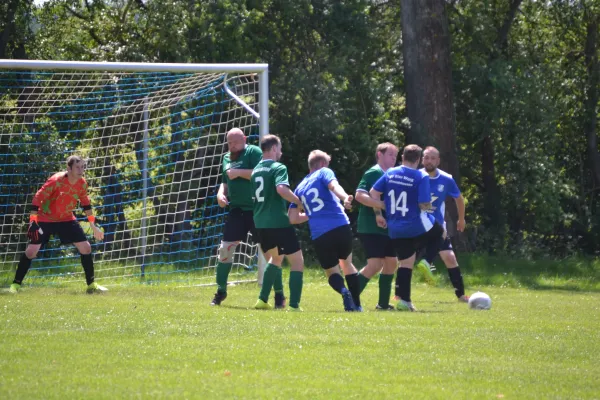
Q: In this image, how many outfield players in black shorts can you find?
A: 6